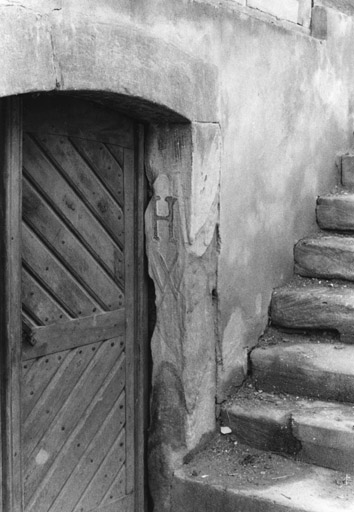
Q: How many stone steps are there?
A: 7